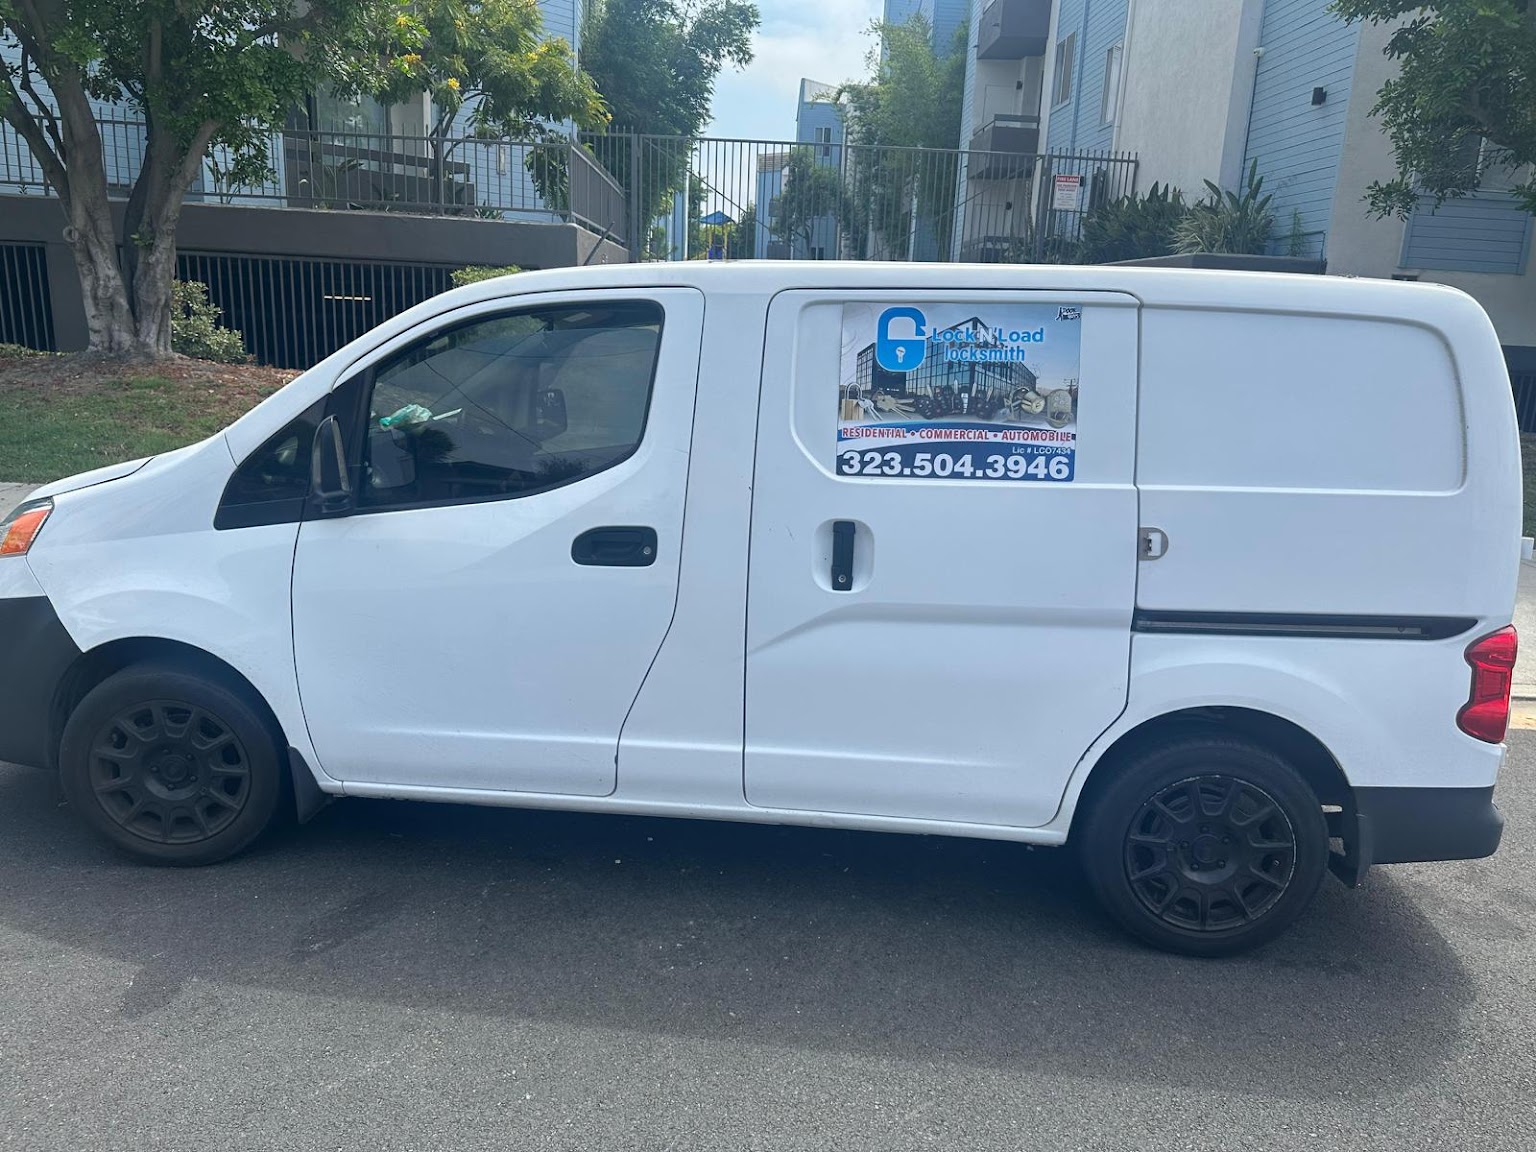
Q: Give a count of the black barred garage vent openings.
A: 2